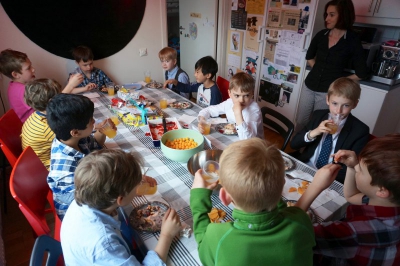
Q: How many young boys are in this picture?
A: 11